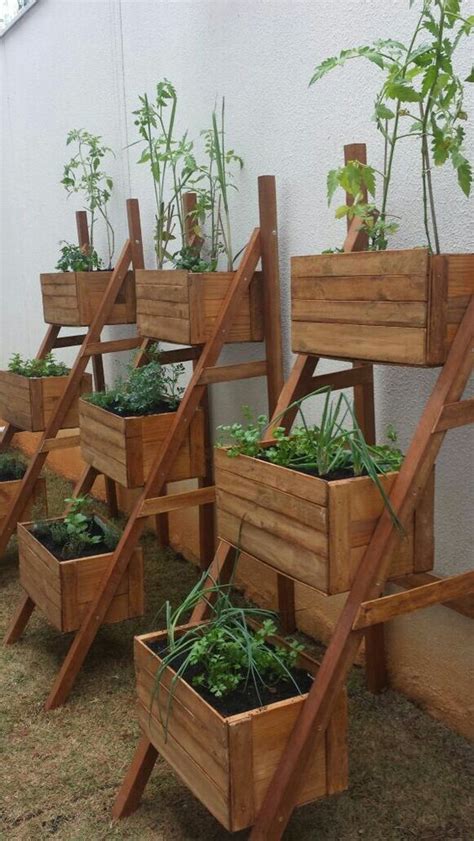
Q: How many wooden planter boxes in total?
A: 9